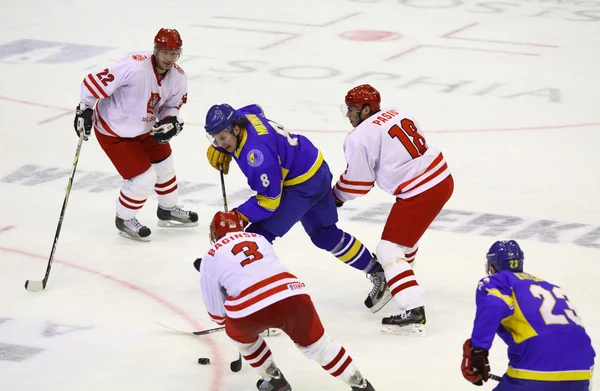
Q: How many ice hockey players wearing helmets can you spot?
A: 5